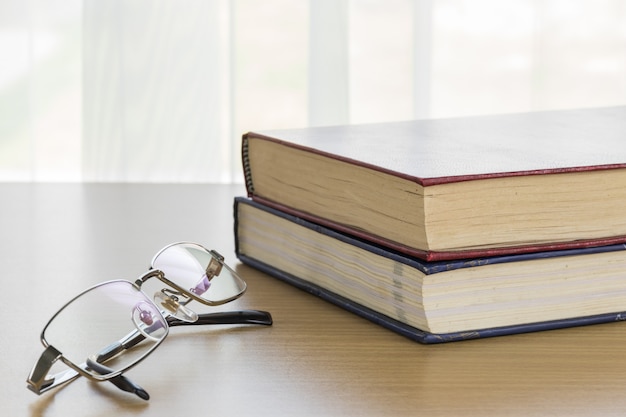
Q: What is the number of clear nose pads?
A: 2